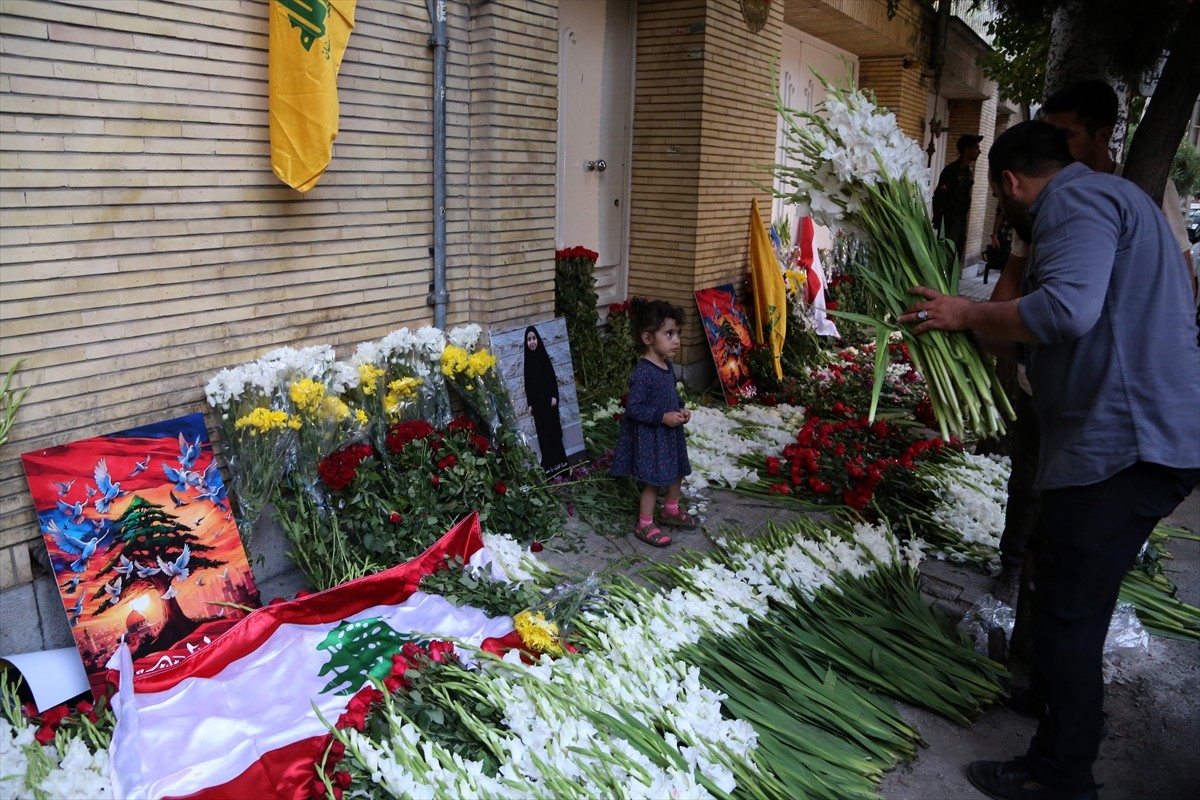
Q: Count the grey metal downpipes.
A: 1